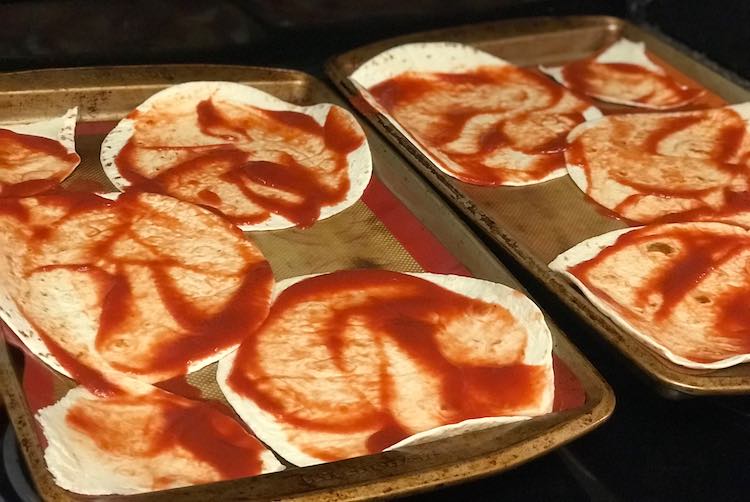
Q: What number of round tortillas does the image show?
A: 6